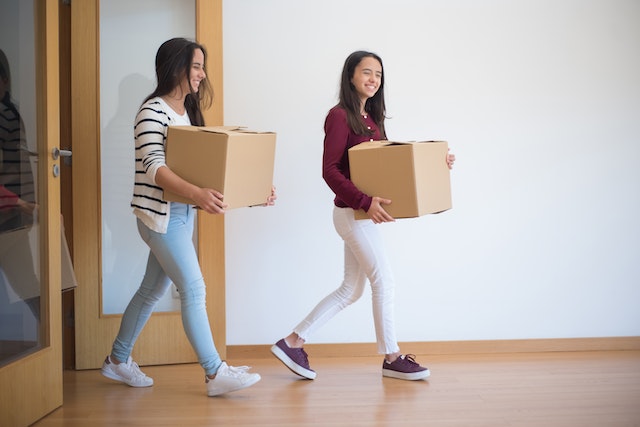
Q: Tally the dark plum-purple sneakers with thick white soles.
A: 2